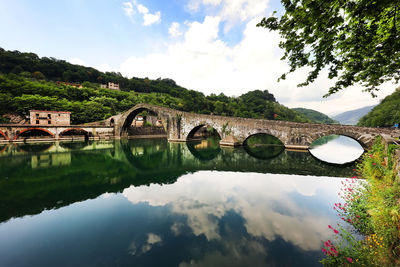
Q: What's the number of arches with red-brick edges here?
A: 3